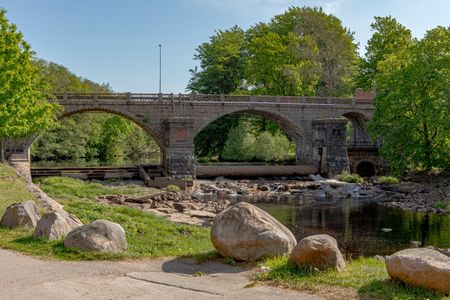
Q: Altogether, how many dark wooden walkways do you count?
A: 1